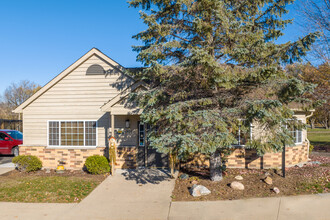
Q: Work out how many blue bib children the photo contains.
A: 0